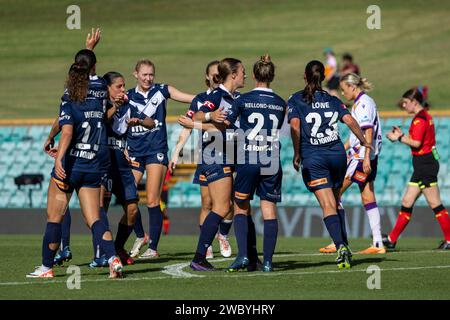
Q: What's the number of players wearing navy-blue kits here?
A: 8